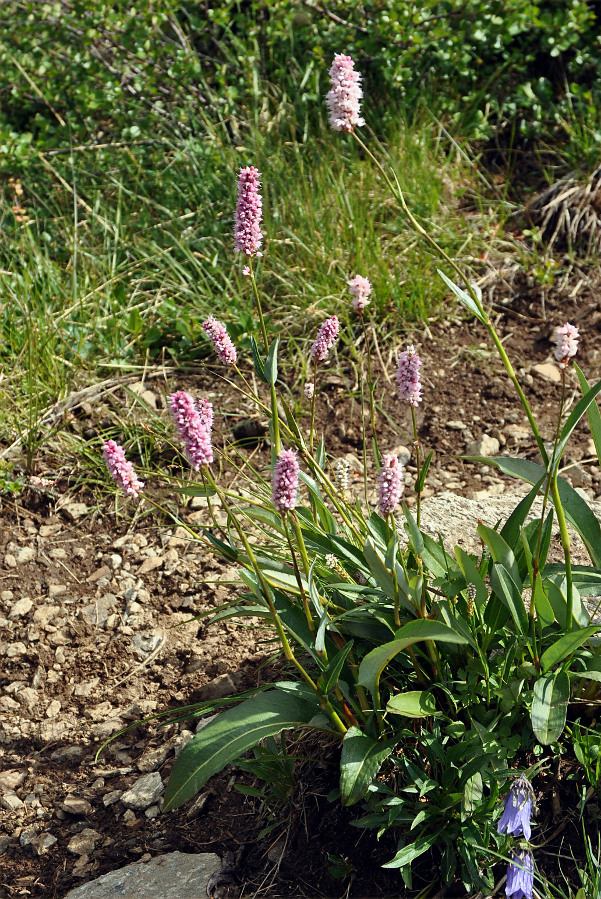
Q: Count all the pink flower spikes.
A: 12